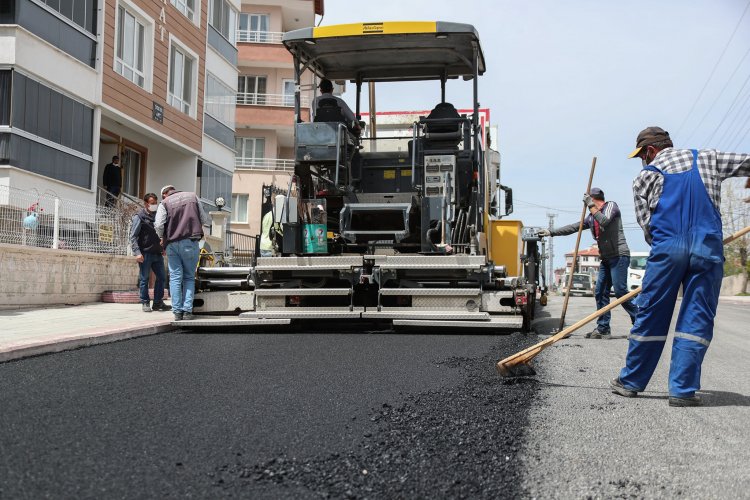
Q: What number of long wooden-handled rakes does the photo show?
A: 2